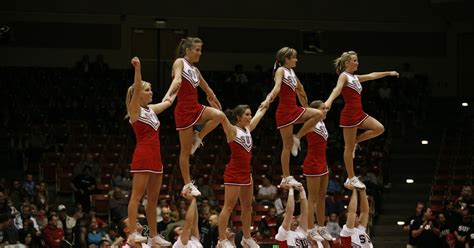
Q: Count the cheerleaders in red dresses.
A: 6